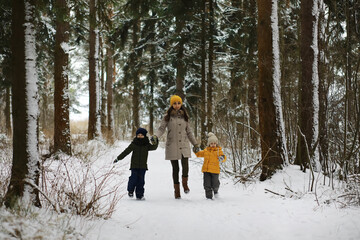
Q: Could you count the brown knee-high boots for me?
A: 2